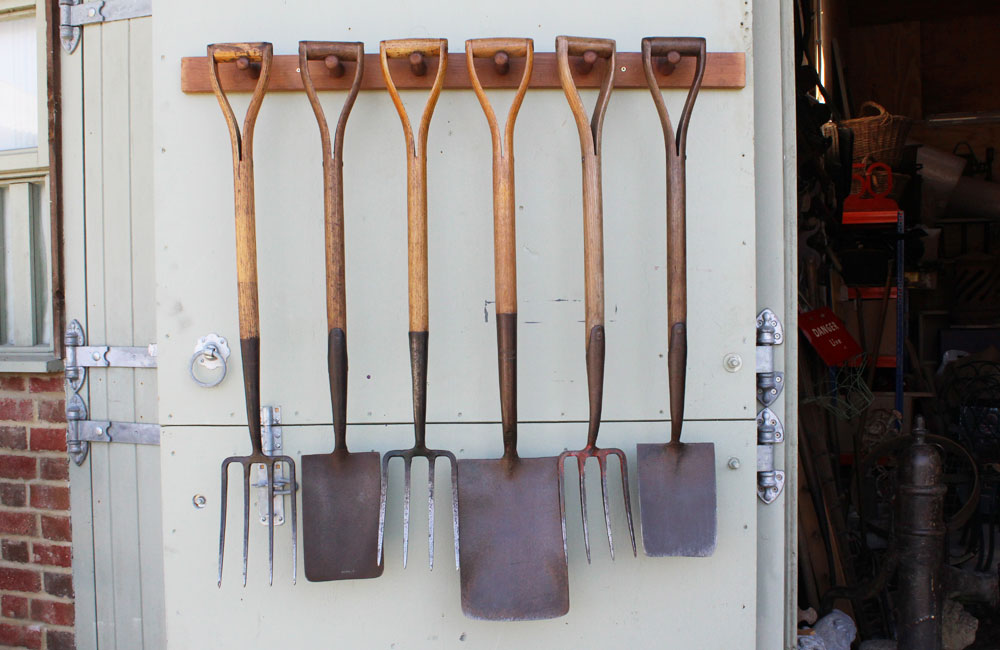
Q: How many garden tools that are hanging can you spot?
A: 6